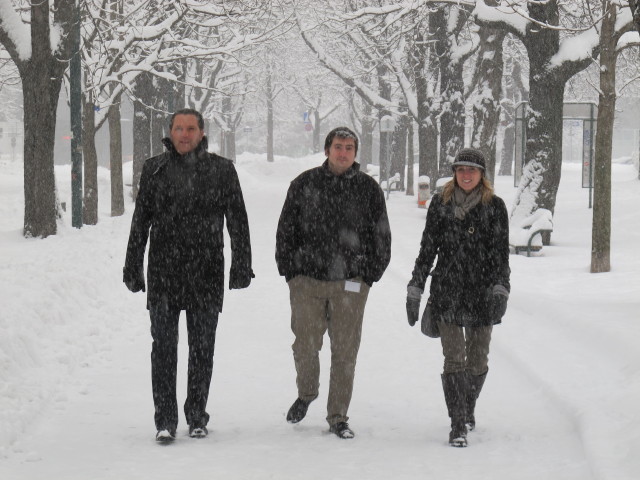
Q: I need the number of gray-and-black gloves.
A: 2